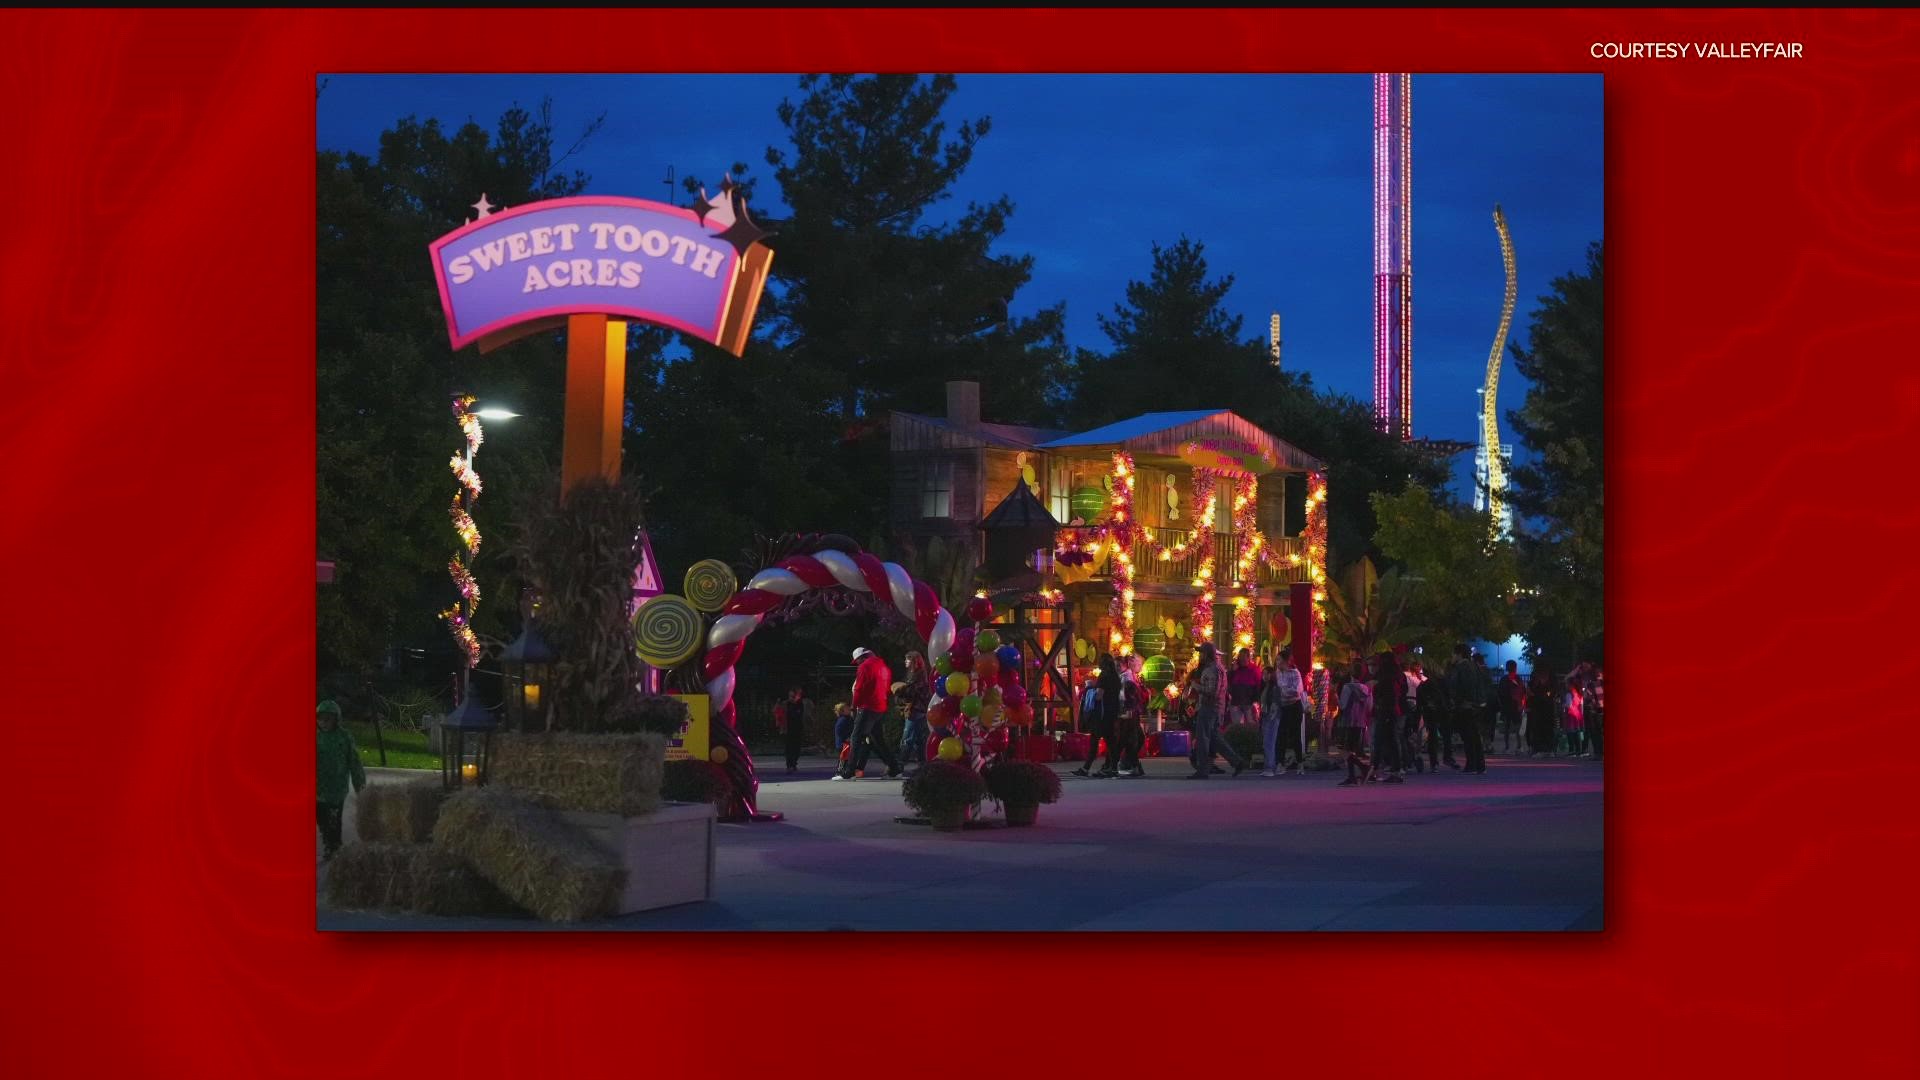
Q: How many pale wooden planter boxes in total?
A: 1